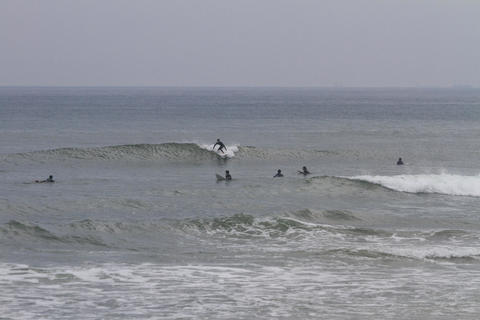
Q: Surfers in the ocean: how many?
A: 6